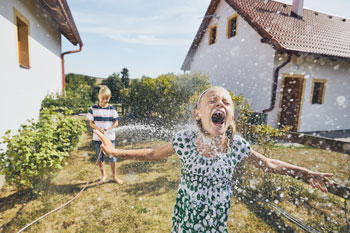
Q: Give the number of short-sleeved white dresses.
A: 1